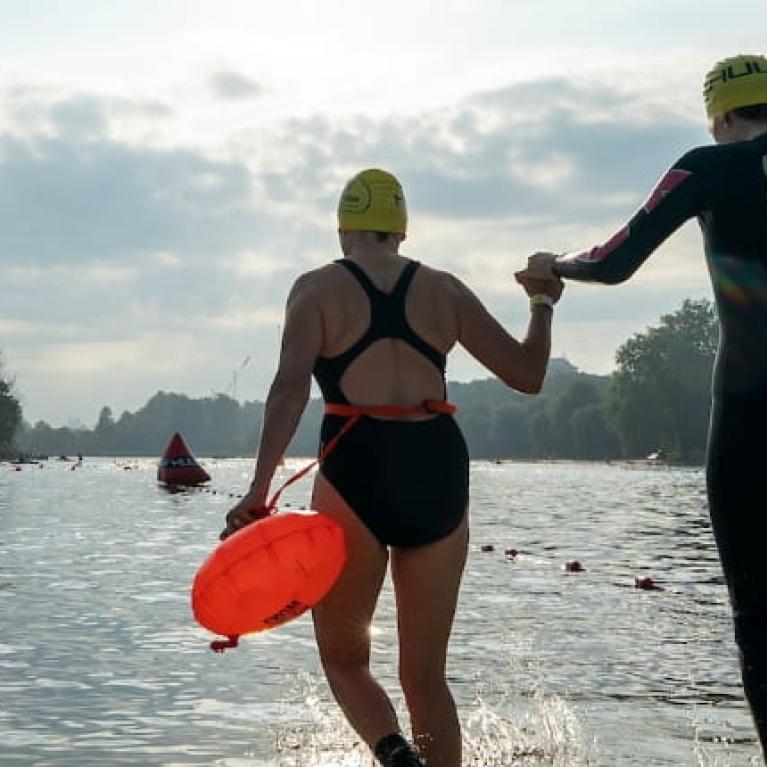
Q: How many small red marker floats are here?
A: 4